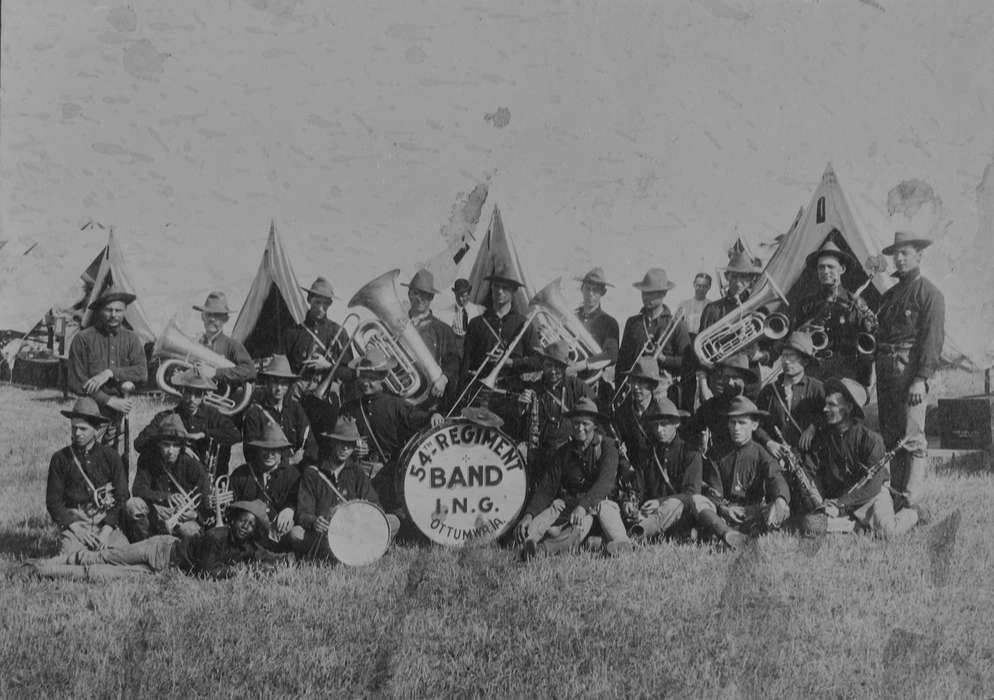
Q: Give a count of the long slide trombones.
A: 3